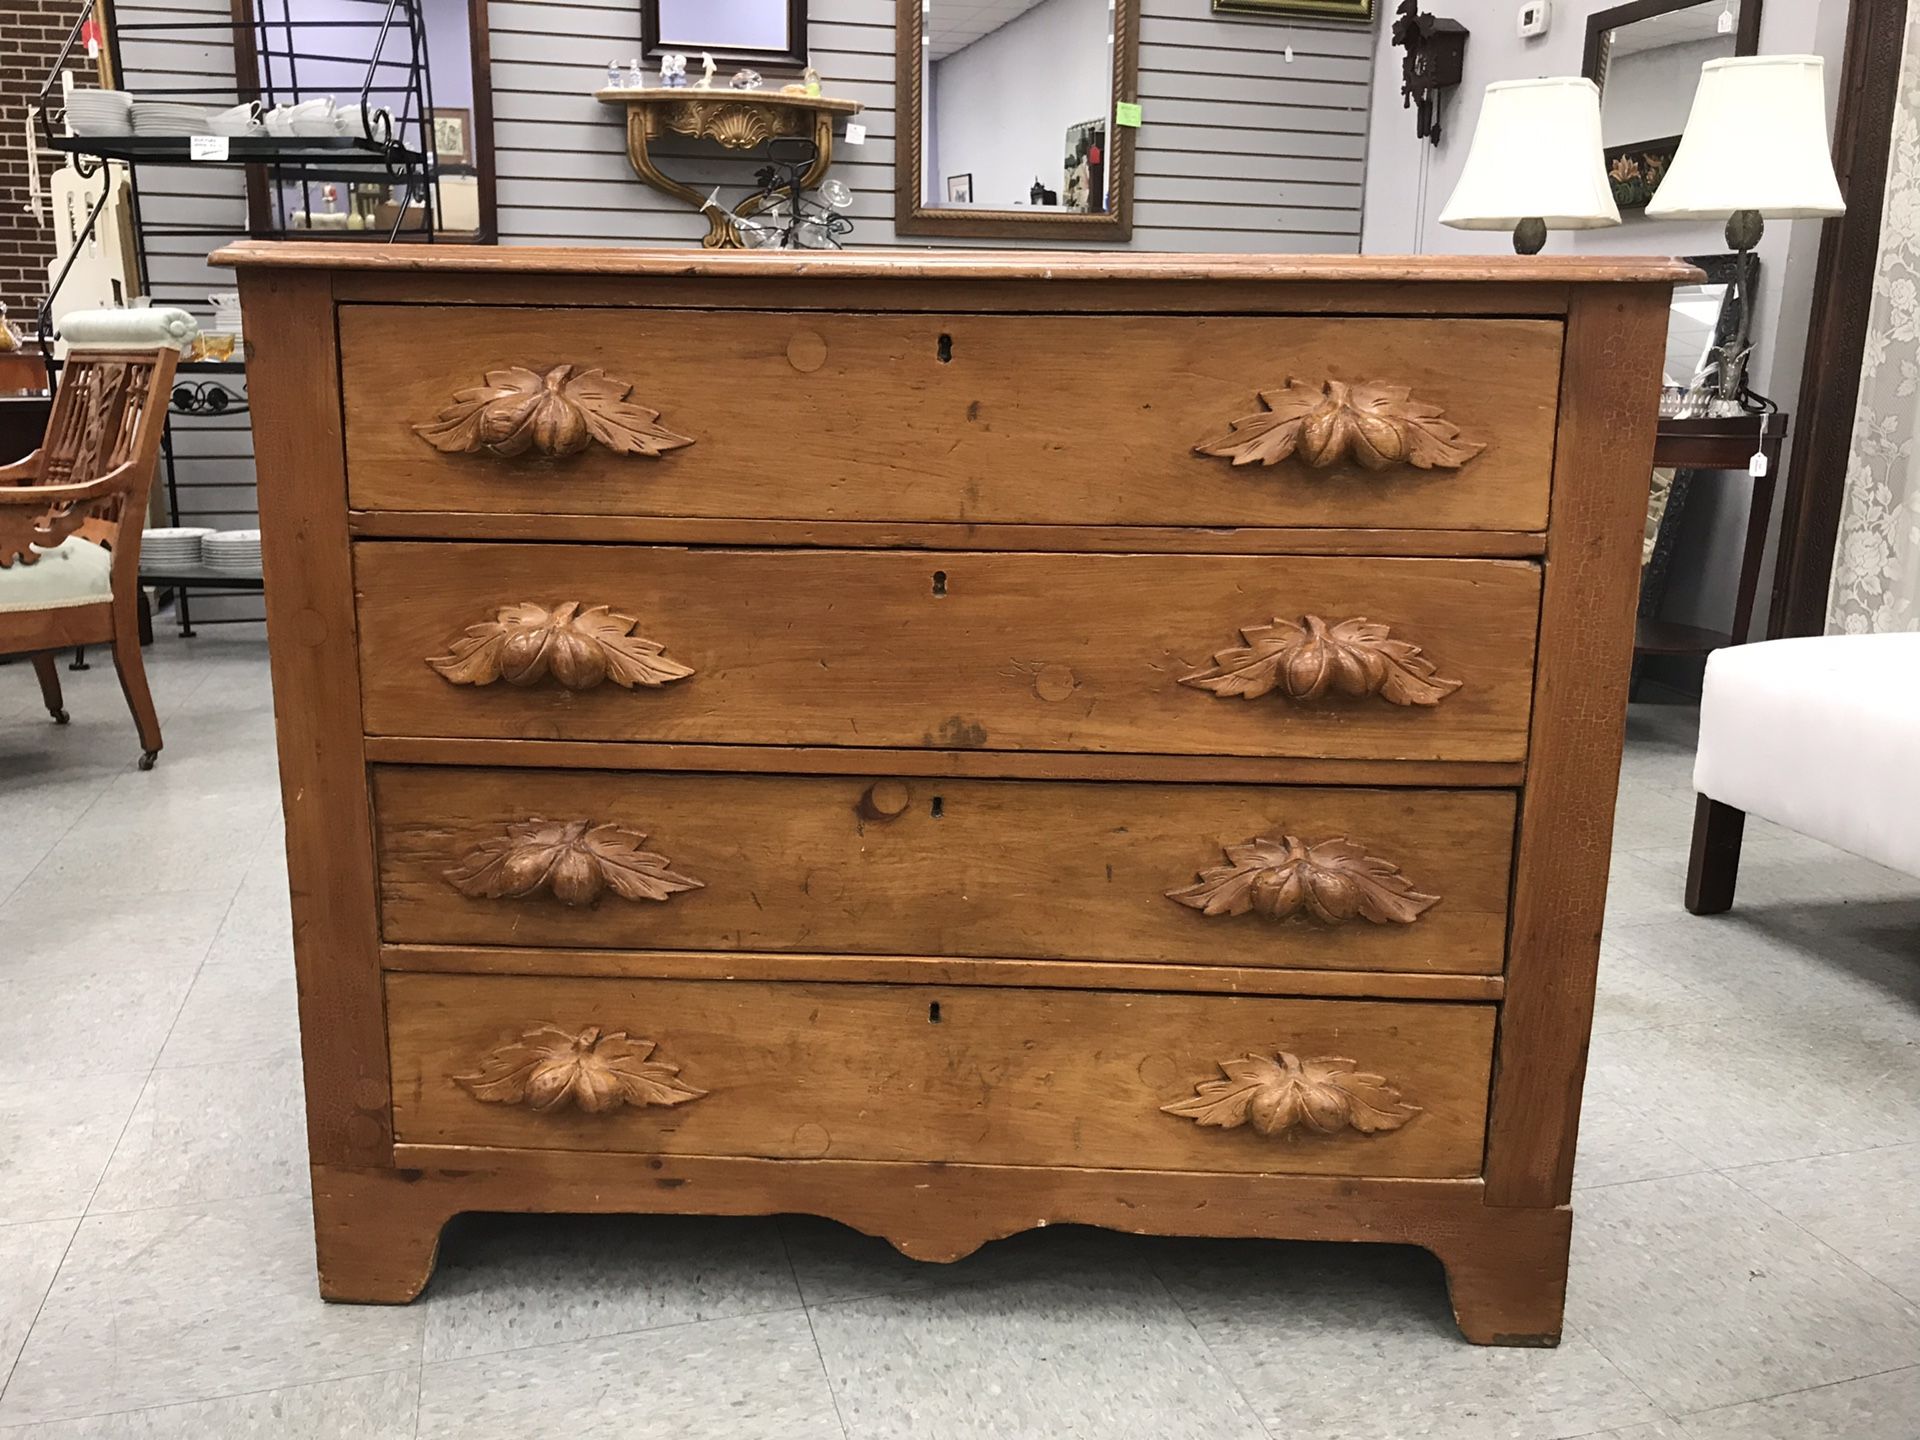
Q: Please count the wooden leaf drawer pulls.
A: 8